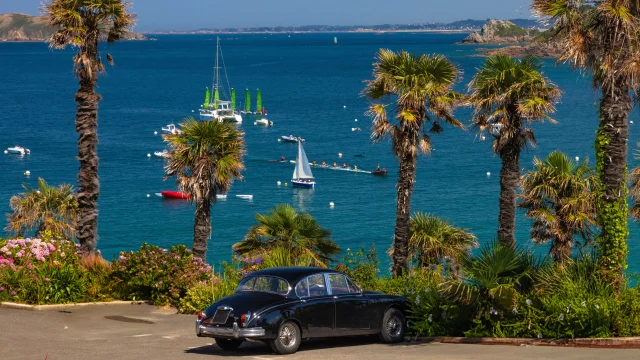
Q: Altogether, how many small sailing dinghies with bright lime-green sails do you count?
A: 5